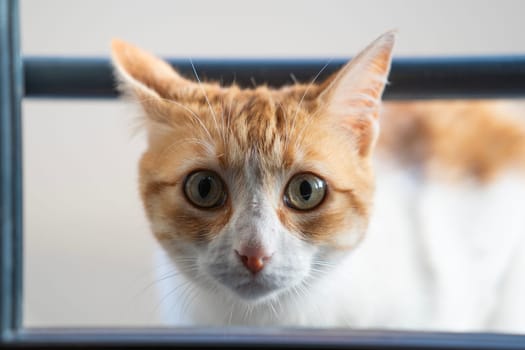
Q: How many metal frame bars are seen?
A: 3